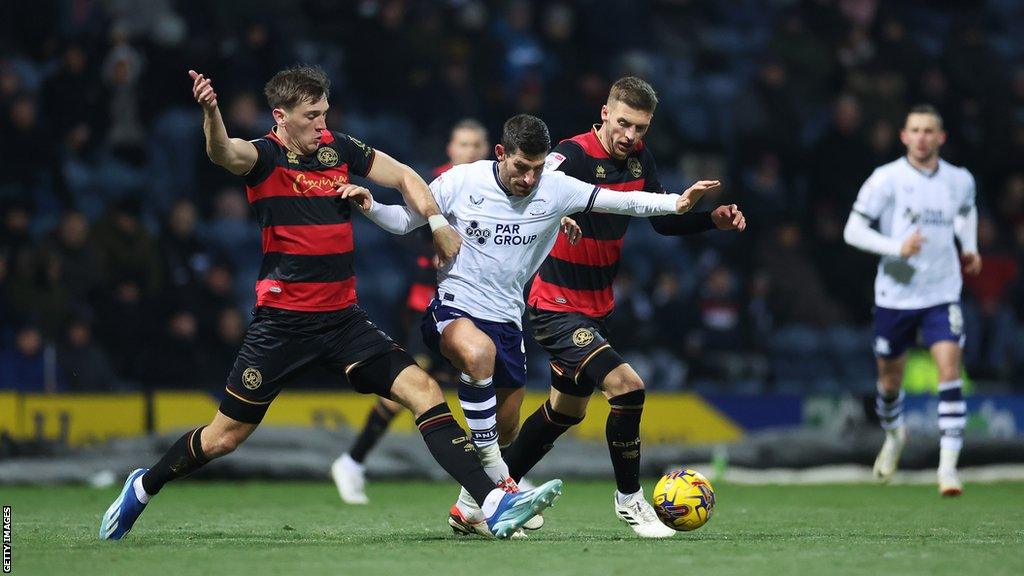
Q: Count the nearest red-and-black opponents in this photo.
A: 2